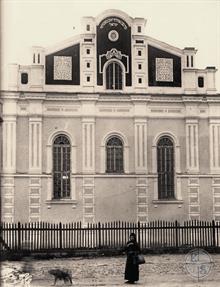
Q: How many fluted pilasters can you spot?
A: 6